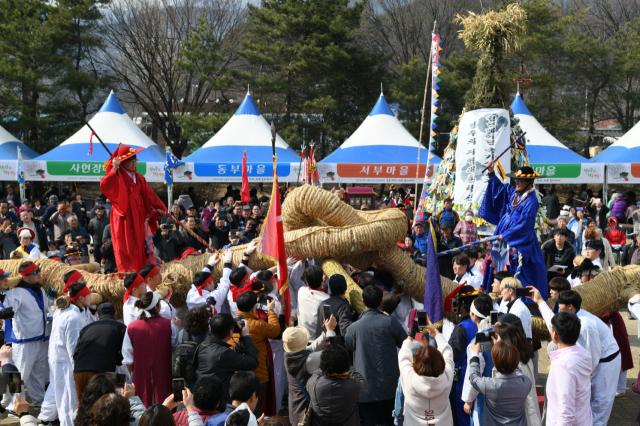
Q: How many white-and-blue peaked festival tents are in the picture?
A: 6